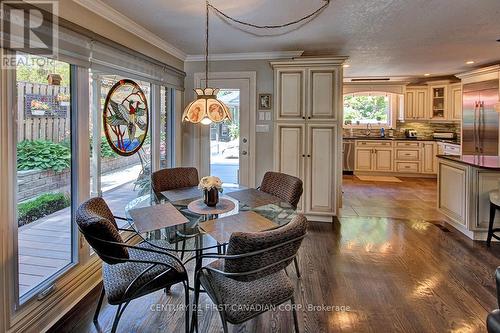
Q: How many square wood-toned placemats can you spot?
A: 4